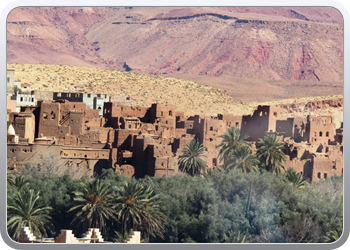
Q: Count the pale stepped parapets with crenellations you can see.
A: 4